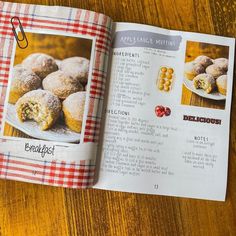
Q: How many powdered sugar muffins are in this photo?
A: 12